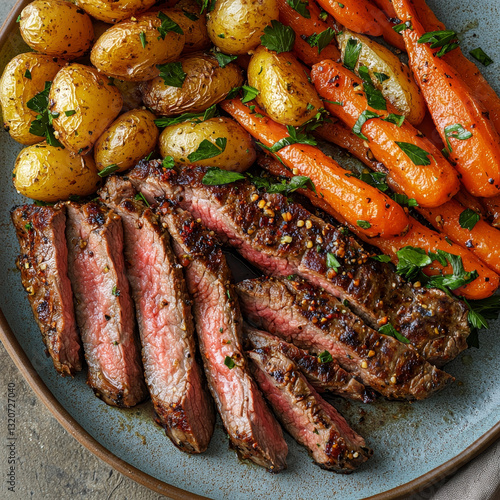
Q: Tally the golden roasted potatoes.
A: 13